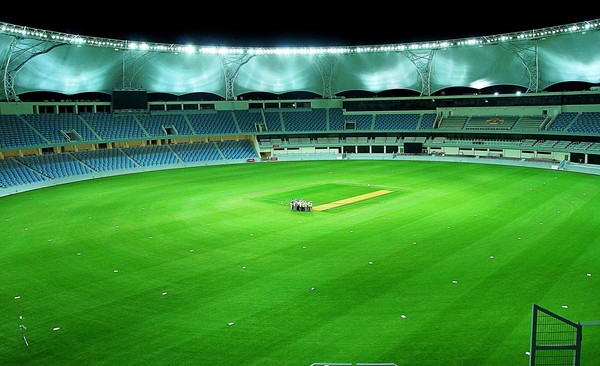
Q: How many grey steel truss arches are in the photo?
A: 6